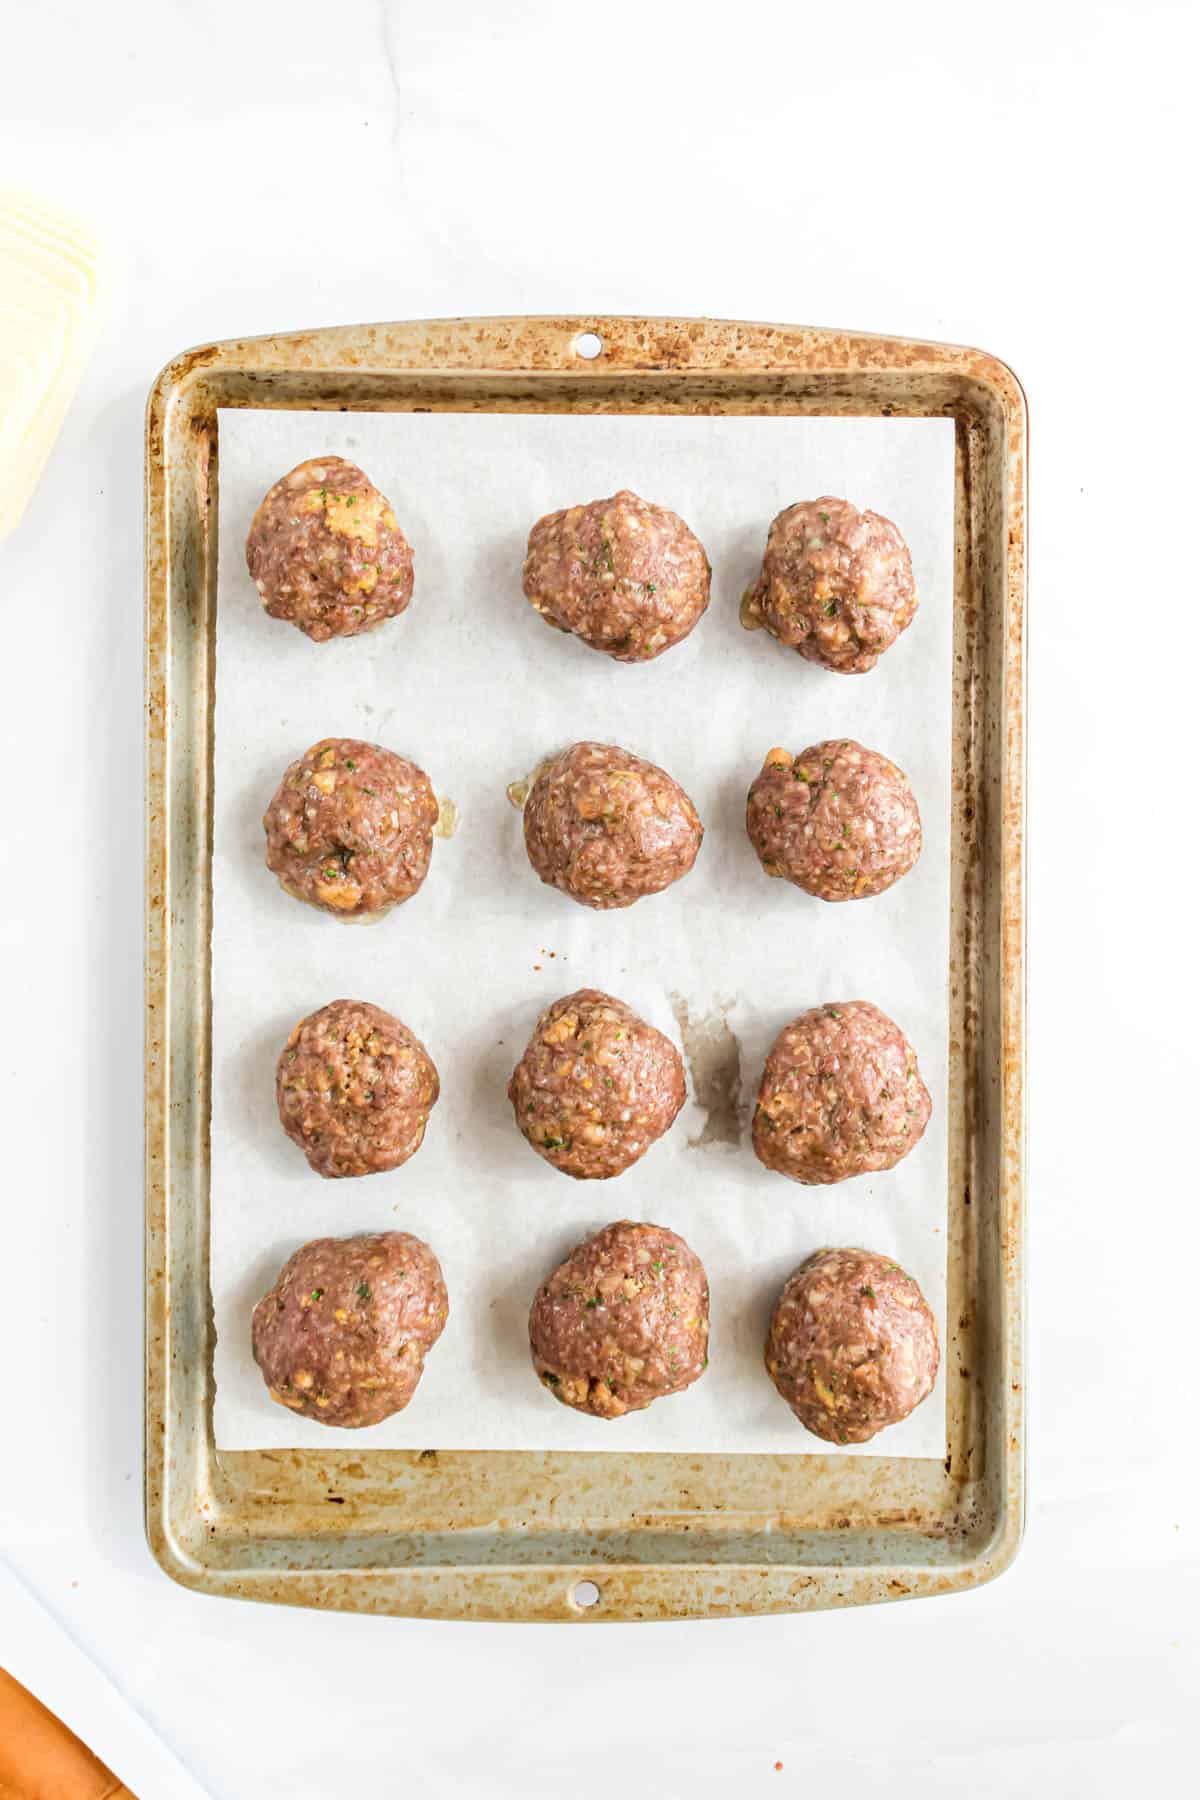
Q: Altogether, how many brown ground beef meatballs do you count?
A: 12